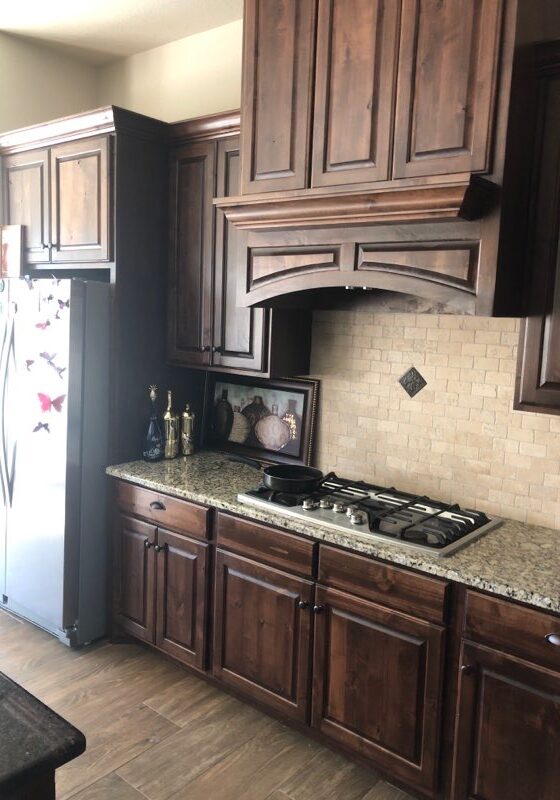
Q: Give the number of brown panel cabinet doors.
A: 13